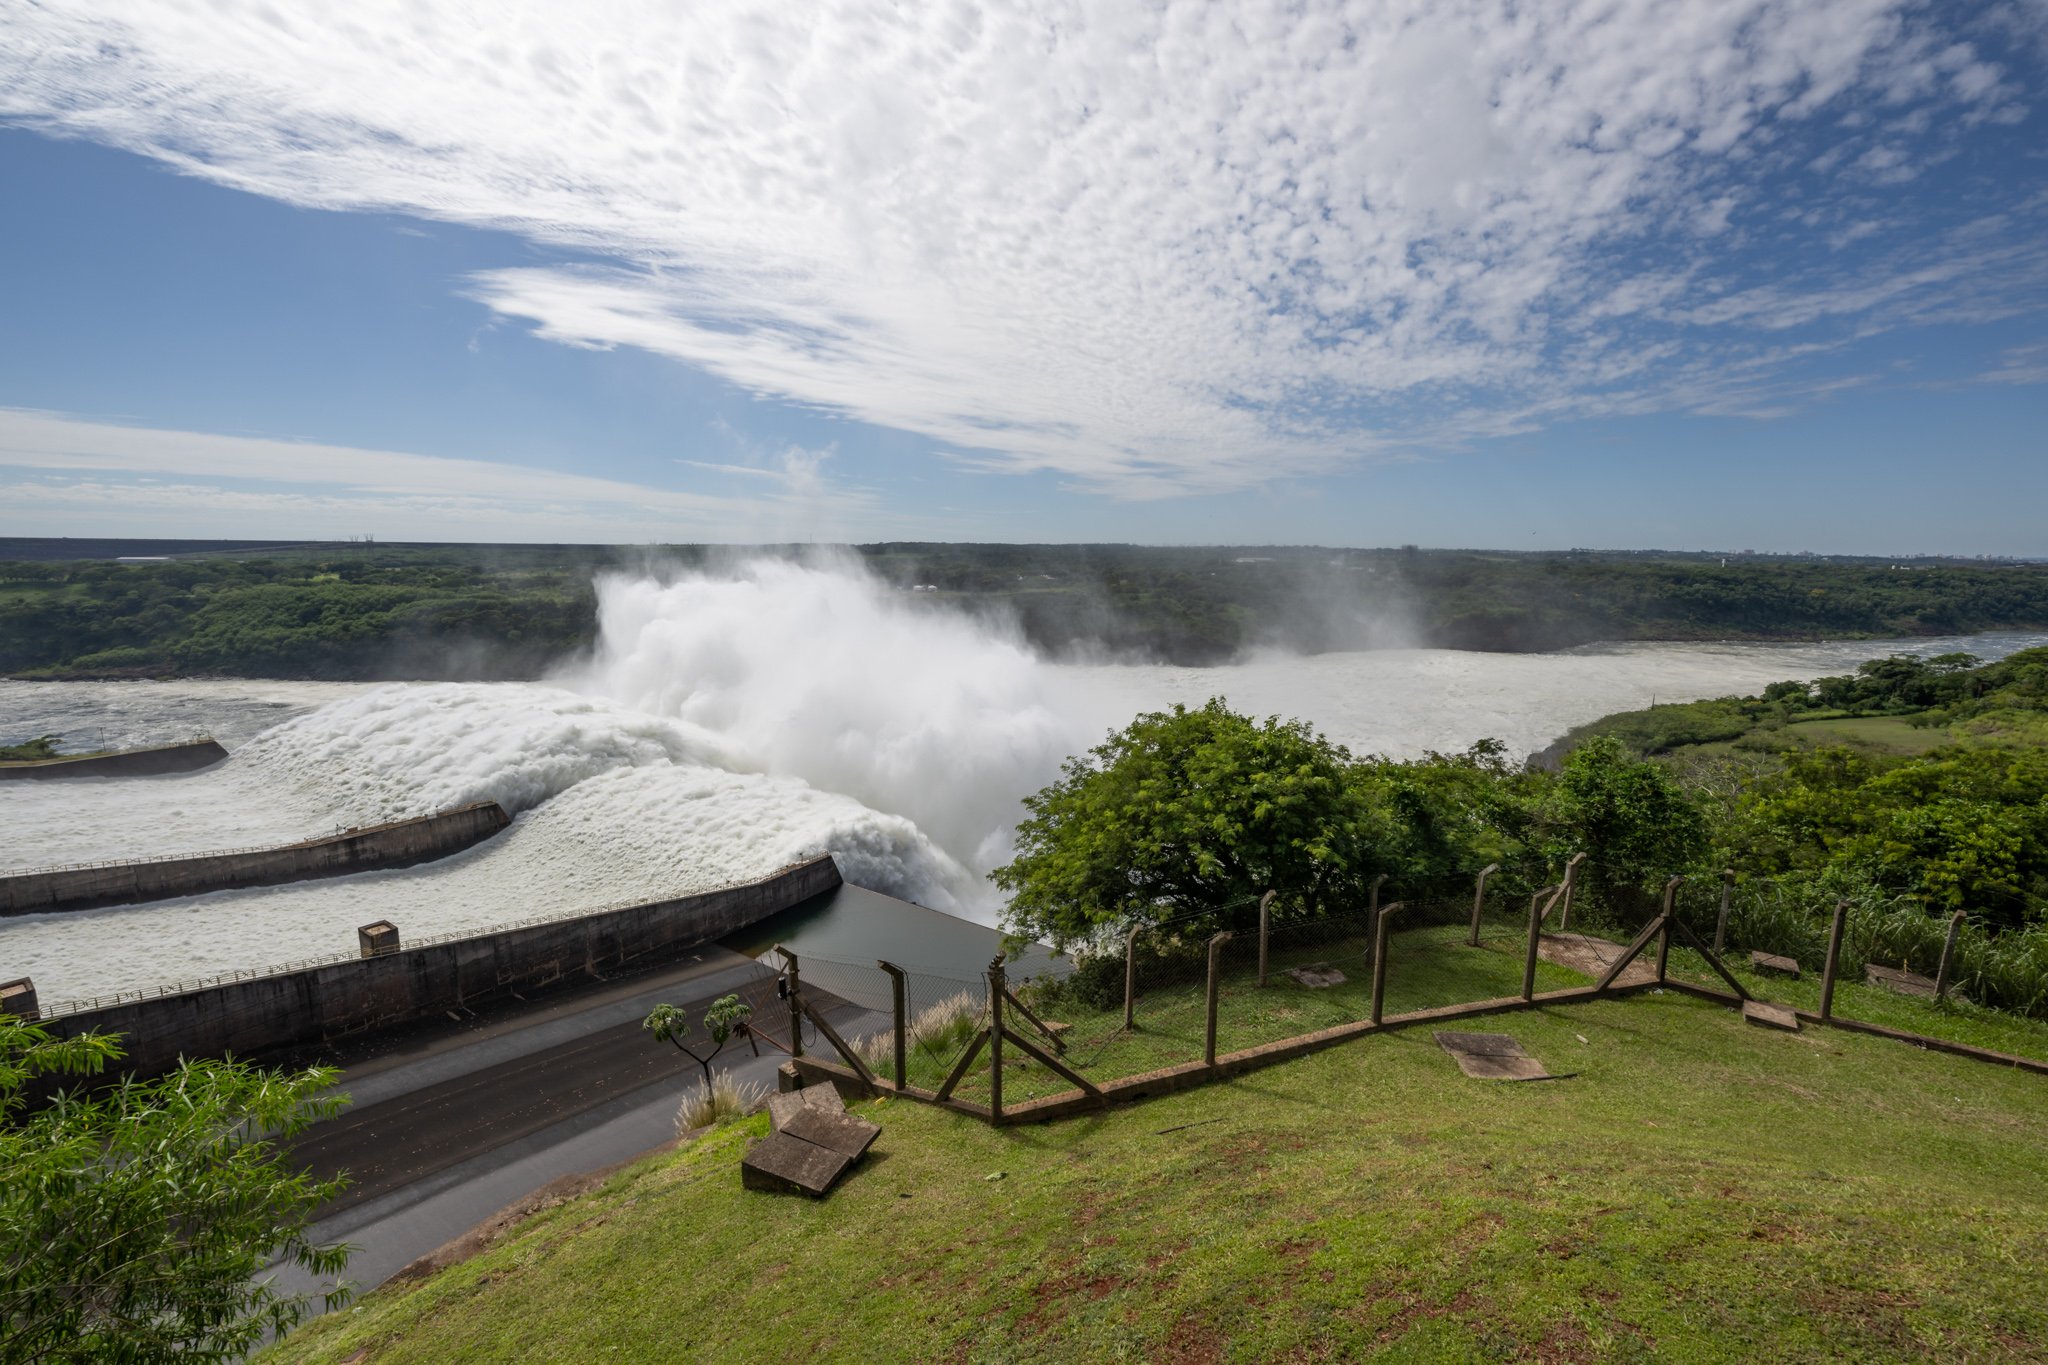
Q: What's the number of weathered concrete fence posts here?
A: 15